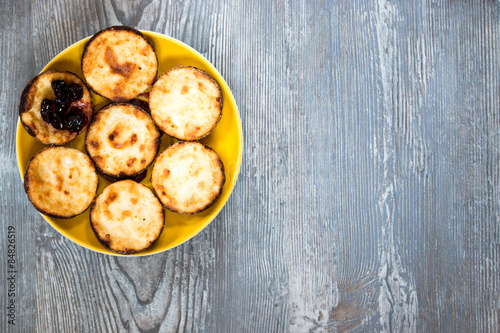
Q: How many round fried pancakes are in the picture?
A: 7